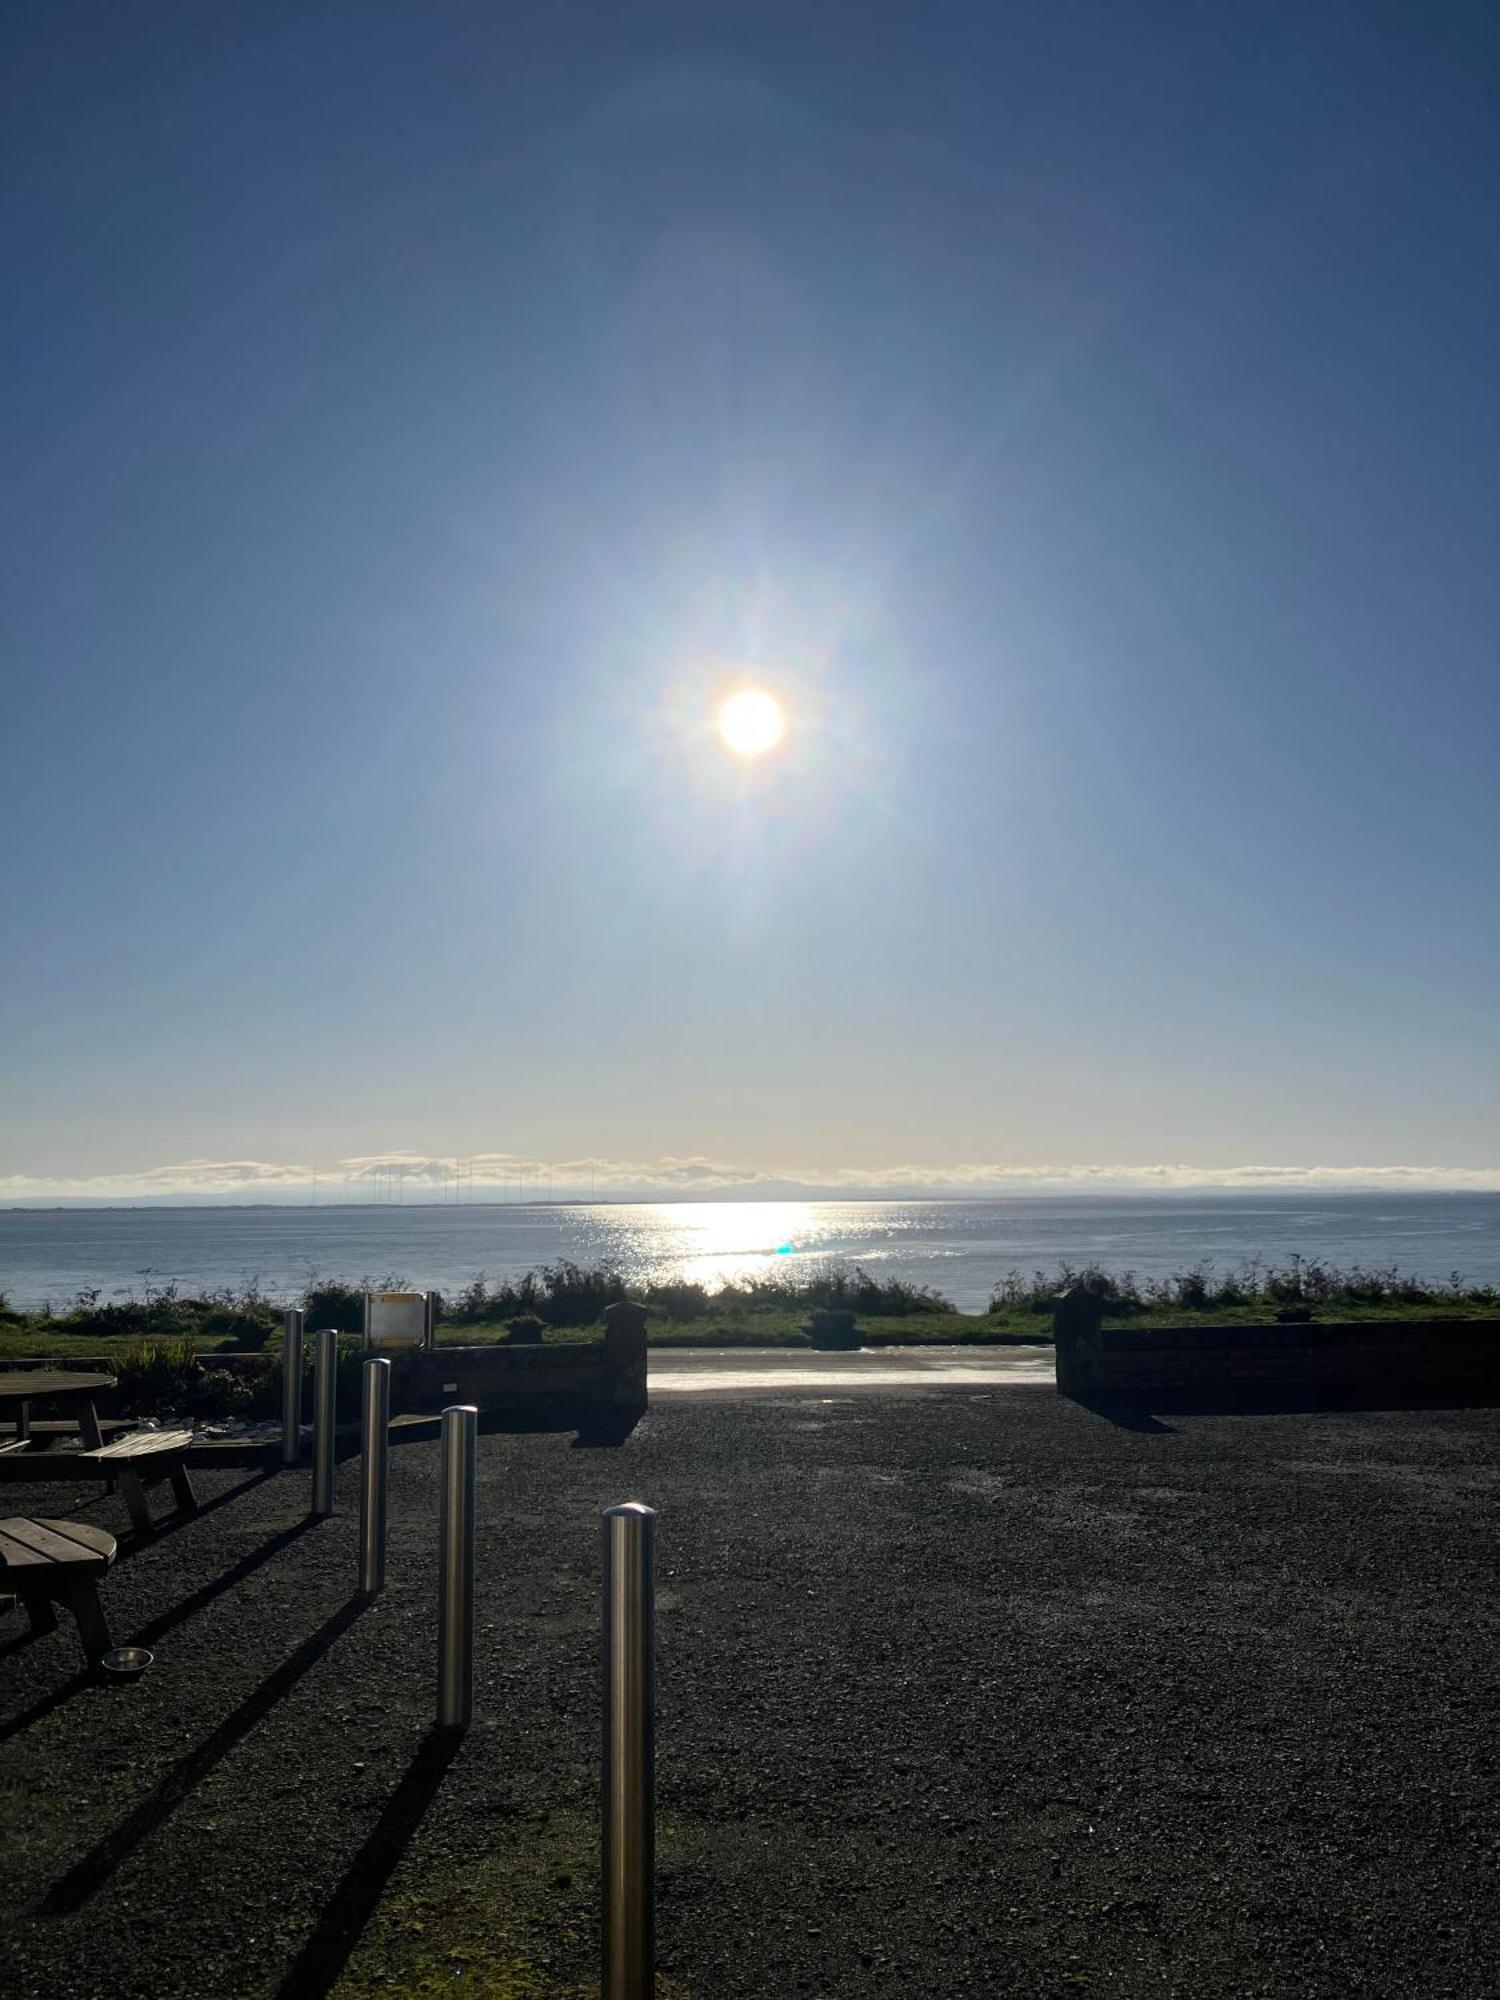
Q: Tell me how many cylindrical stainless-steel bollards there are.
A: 5